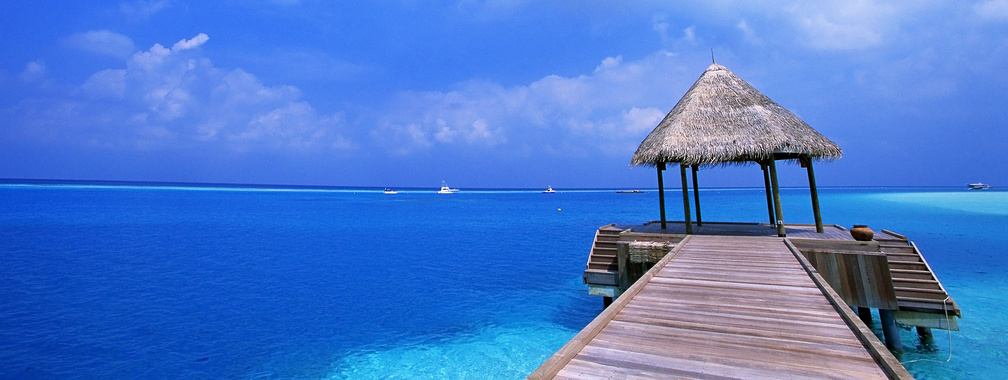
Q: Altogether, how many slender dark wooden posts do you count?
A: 6